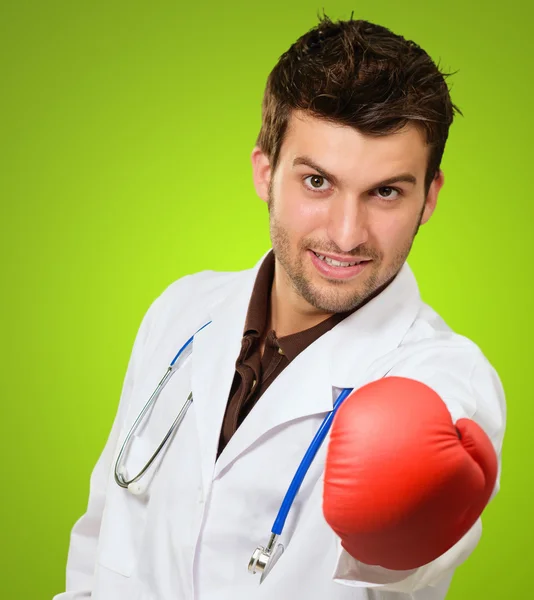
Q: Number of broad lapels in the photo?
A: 2